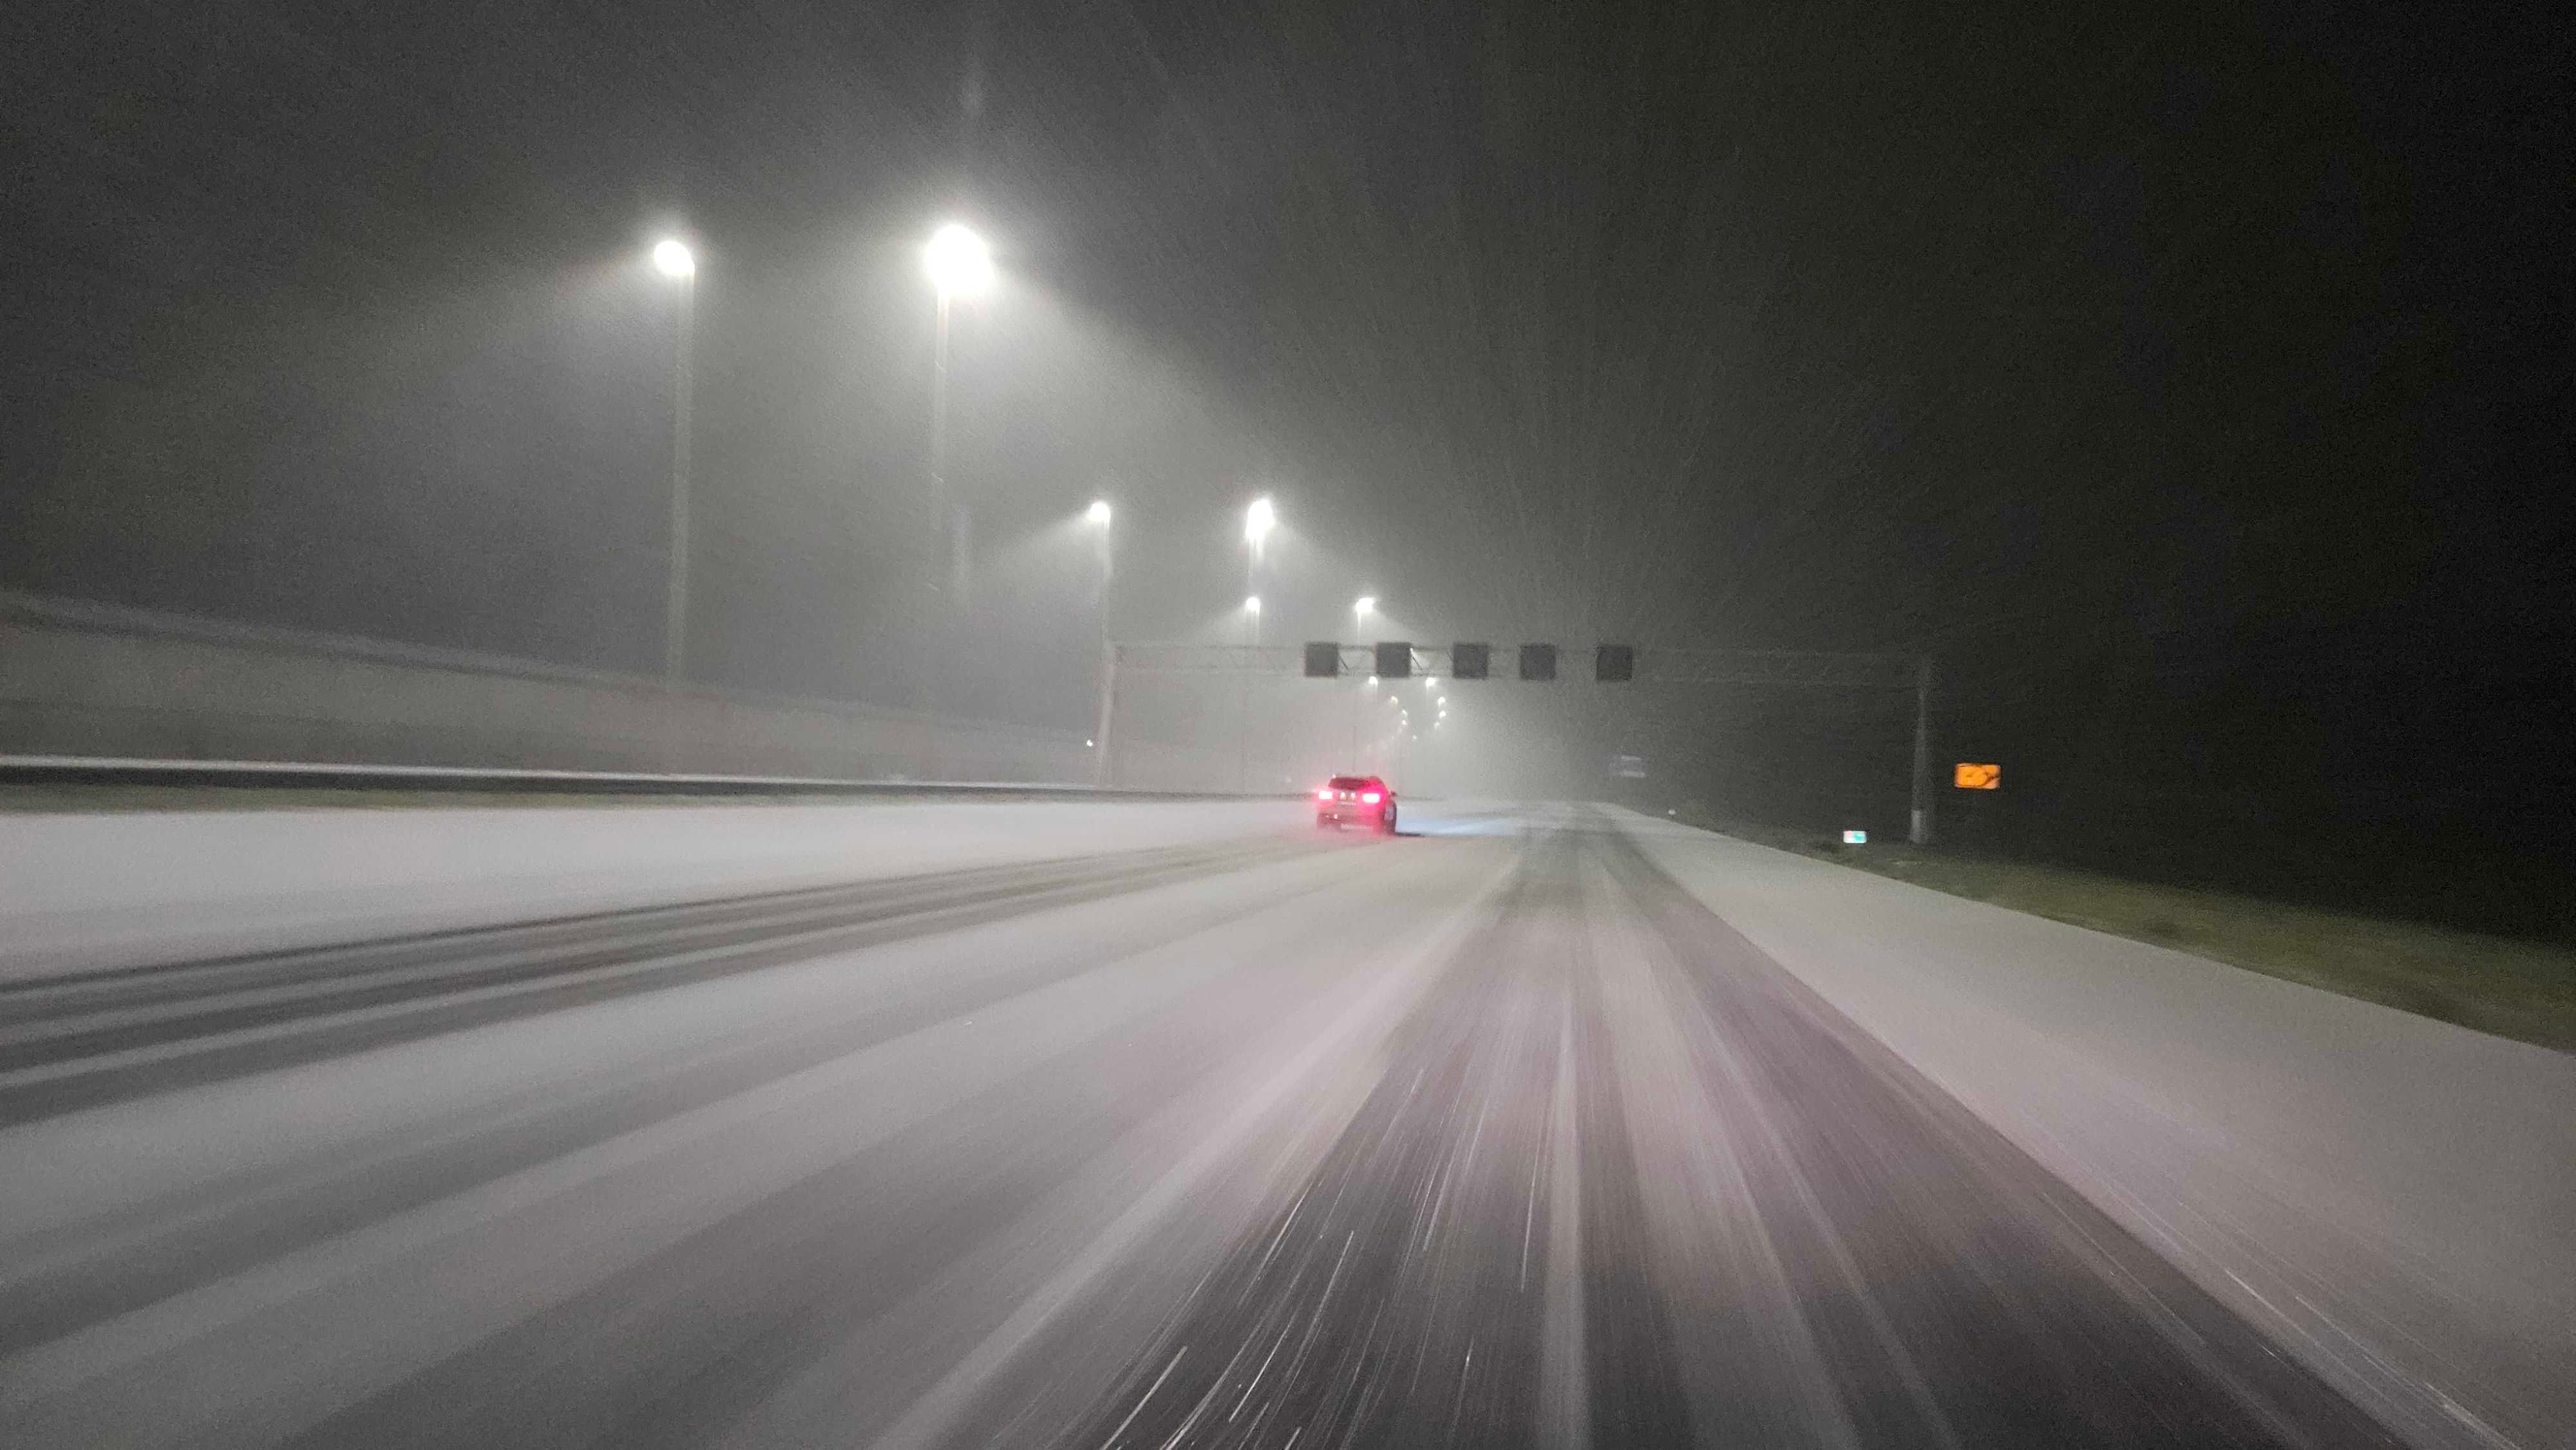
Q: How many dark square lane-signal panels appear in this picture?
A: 5